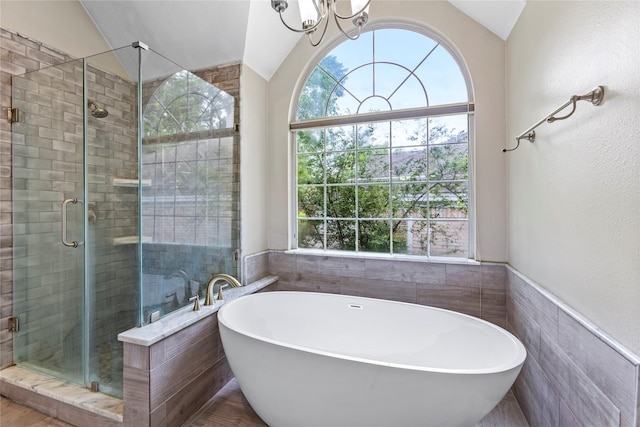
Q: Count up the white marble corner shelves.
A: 2